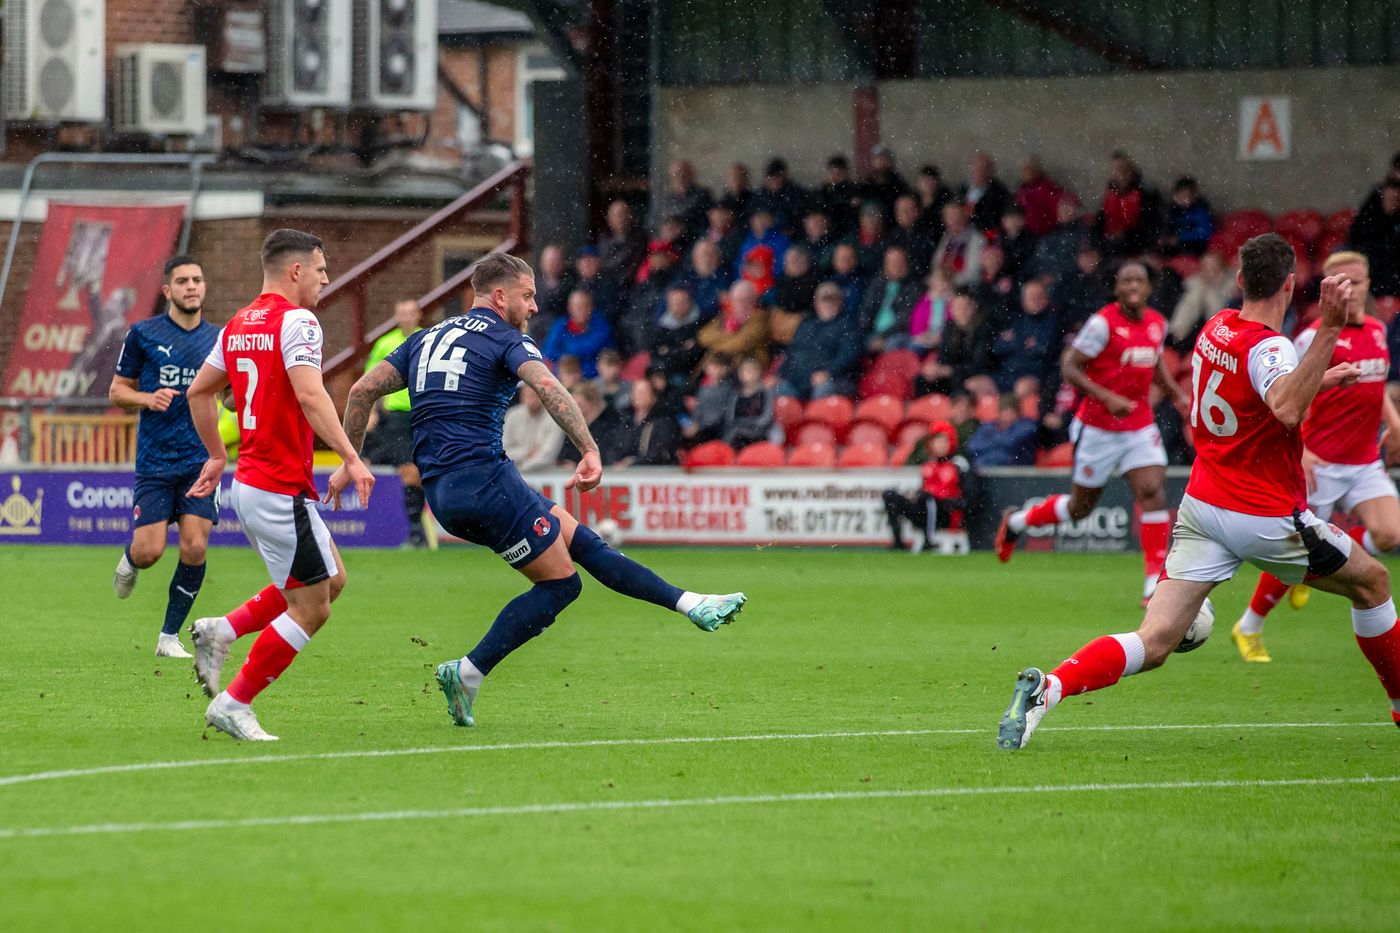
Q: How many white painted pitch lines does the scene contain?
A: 2